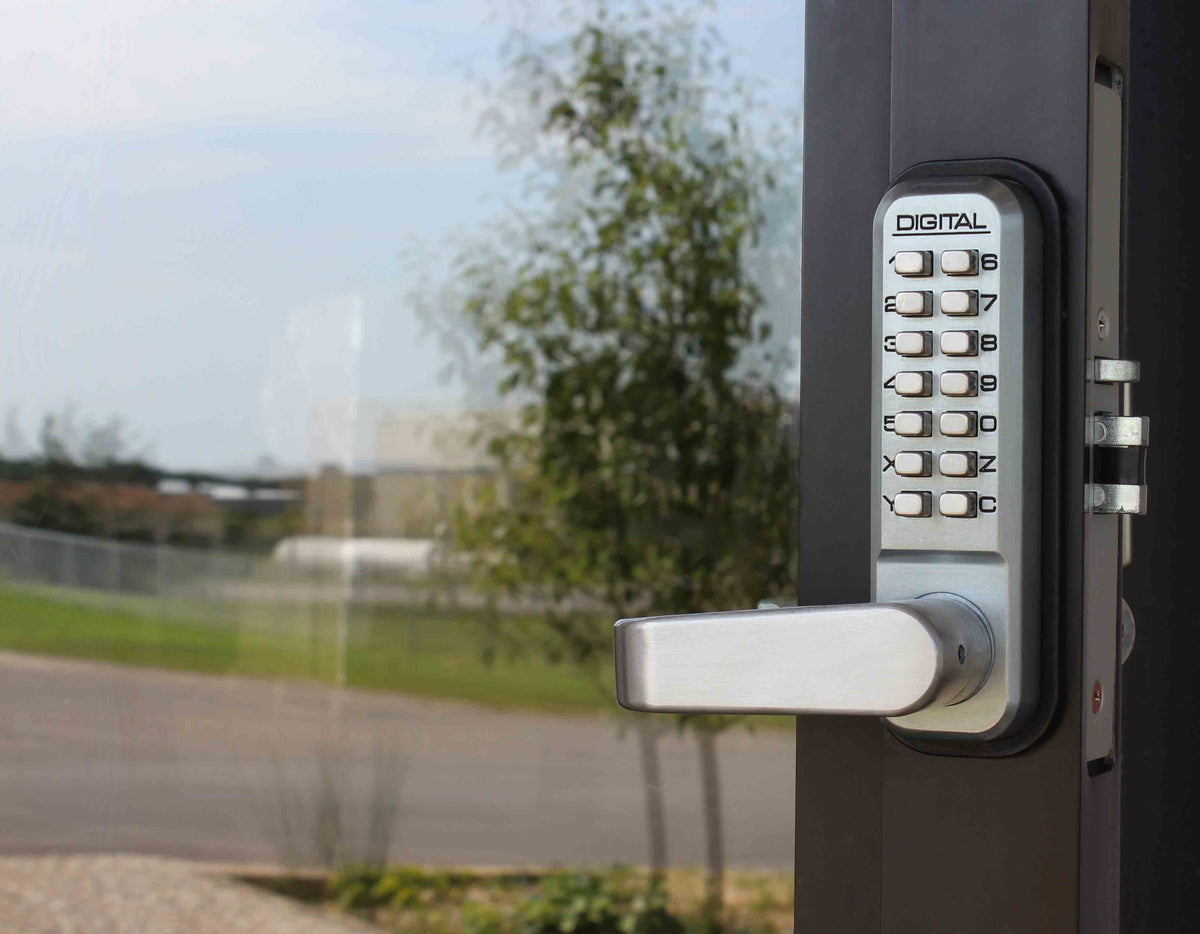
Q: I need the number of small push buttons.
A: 14